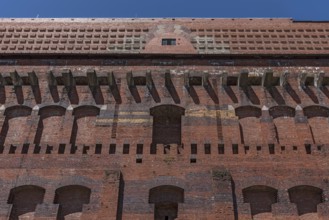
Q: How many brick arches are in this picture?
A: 12